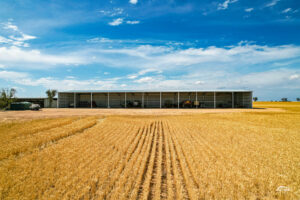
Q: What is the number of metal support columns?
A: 12